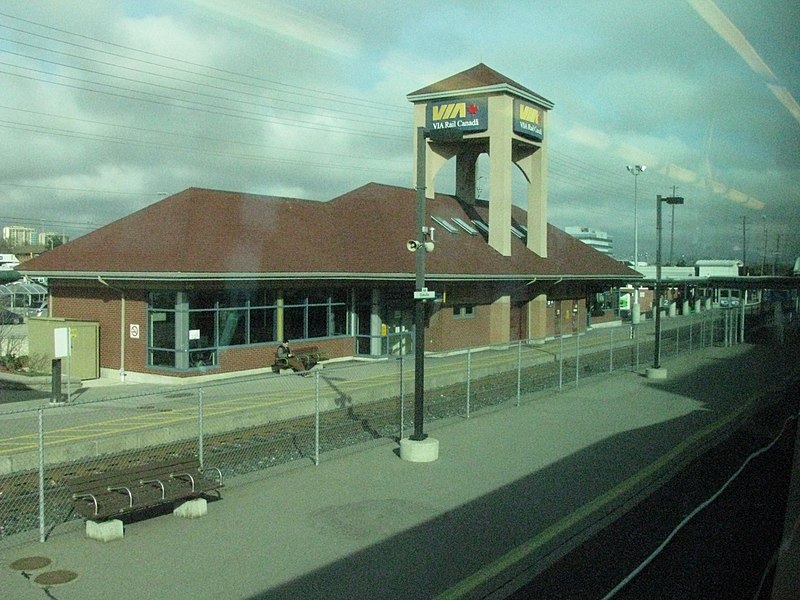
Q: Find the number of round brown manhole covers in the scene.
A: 2